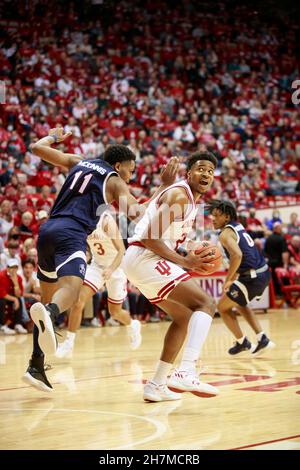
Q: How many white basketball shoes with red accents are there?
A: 2